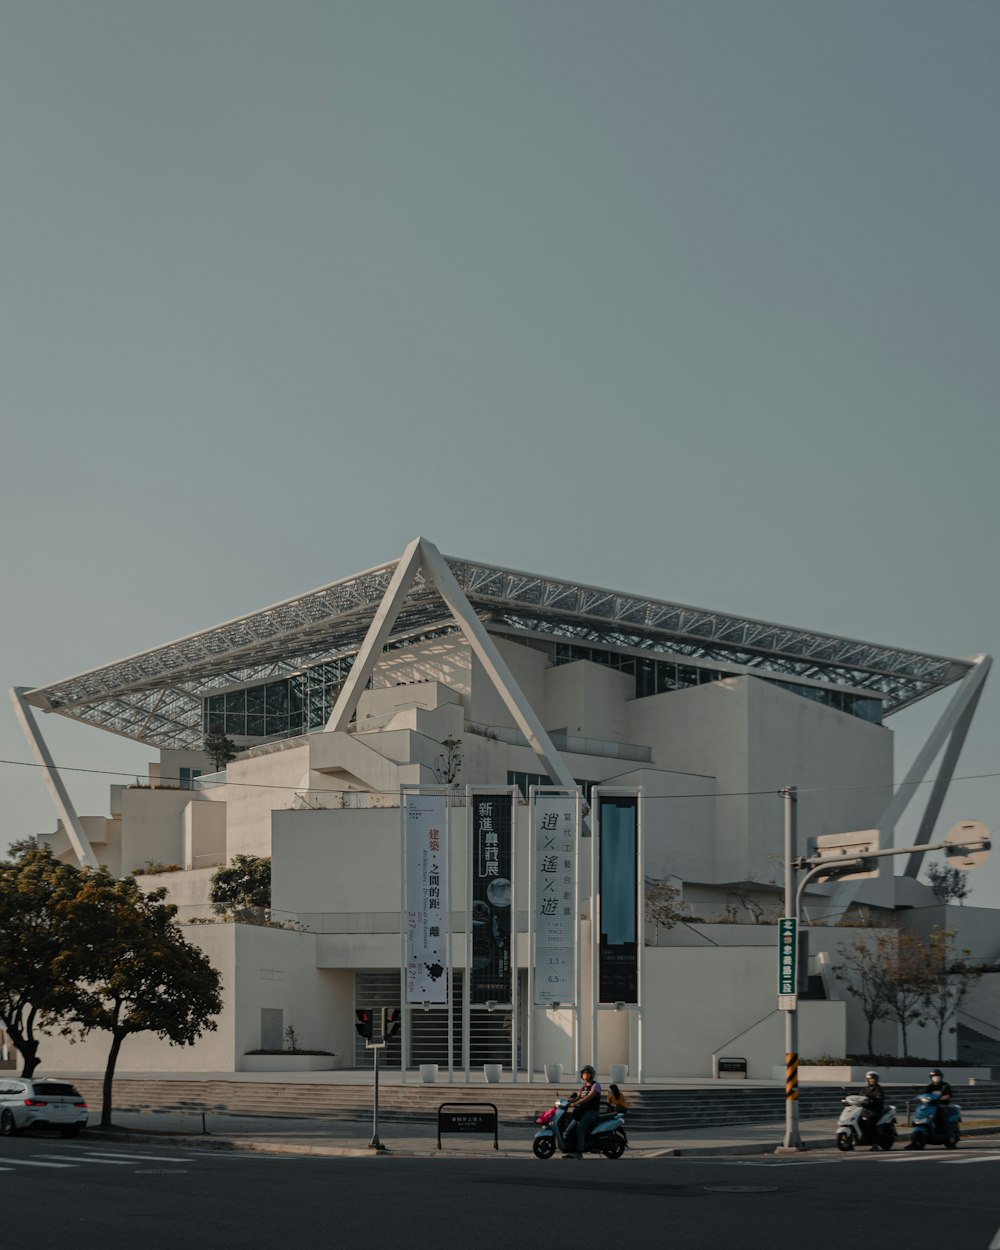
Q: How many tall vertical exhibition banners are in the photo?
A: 4